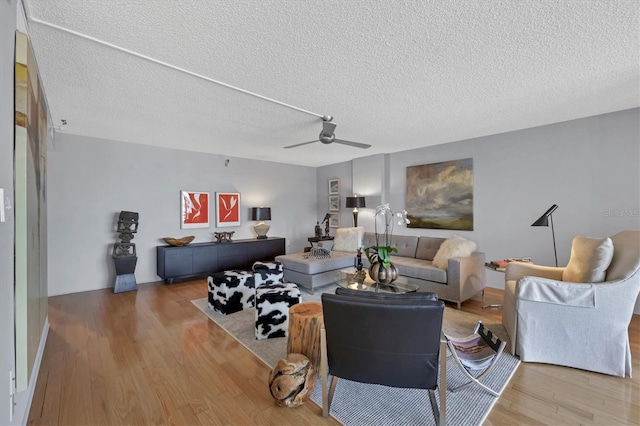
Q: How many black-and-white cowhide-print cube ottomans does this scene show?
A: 3